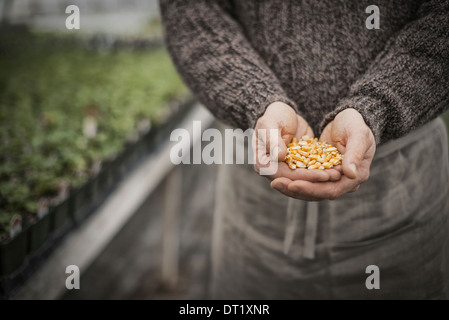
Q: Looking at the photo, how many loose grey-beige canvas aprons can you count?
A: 1